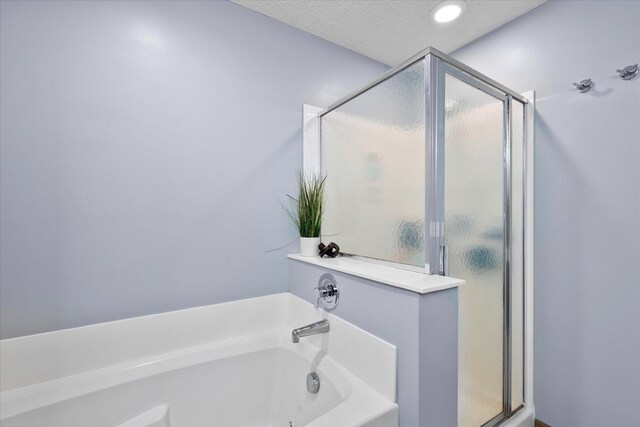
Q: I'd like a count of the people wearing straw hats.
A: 0